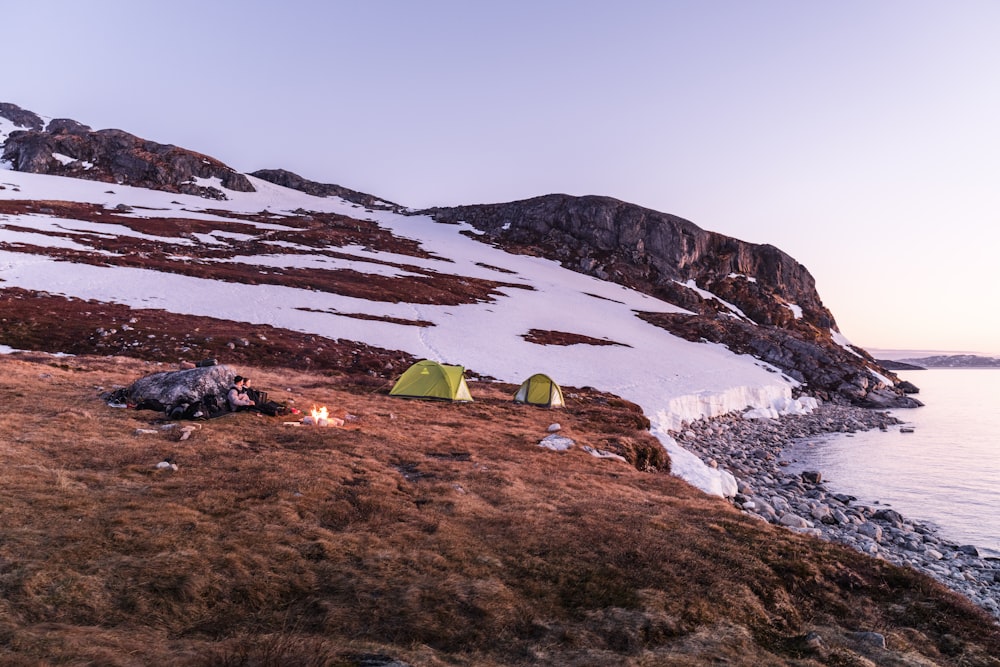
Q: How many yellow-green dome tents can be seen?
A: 2